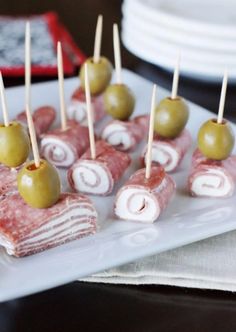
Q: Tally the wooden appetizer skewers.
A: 10